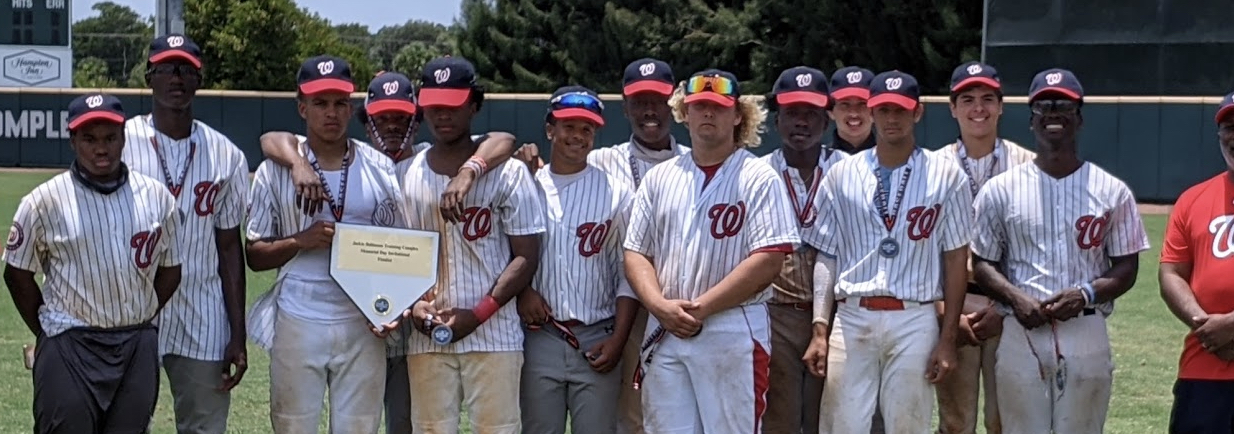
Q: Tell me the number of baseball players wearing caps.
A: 13